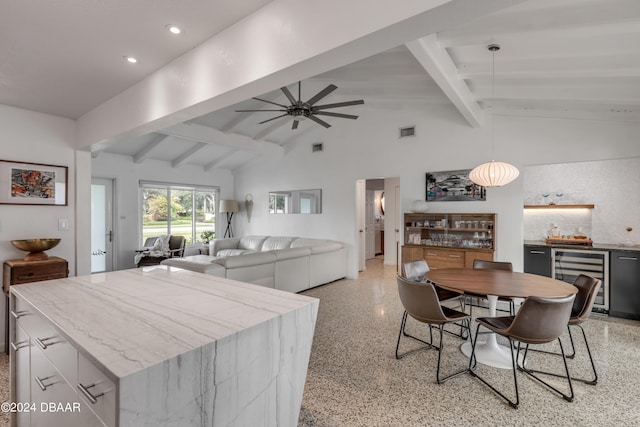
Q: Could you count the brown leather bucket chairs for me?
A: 5